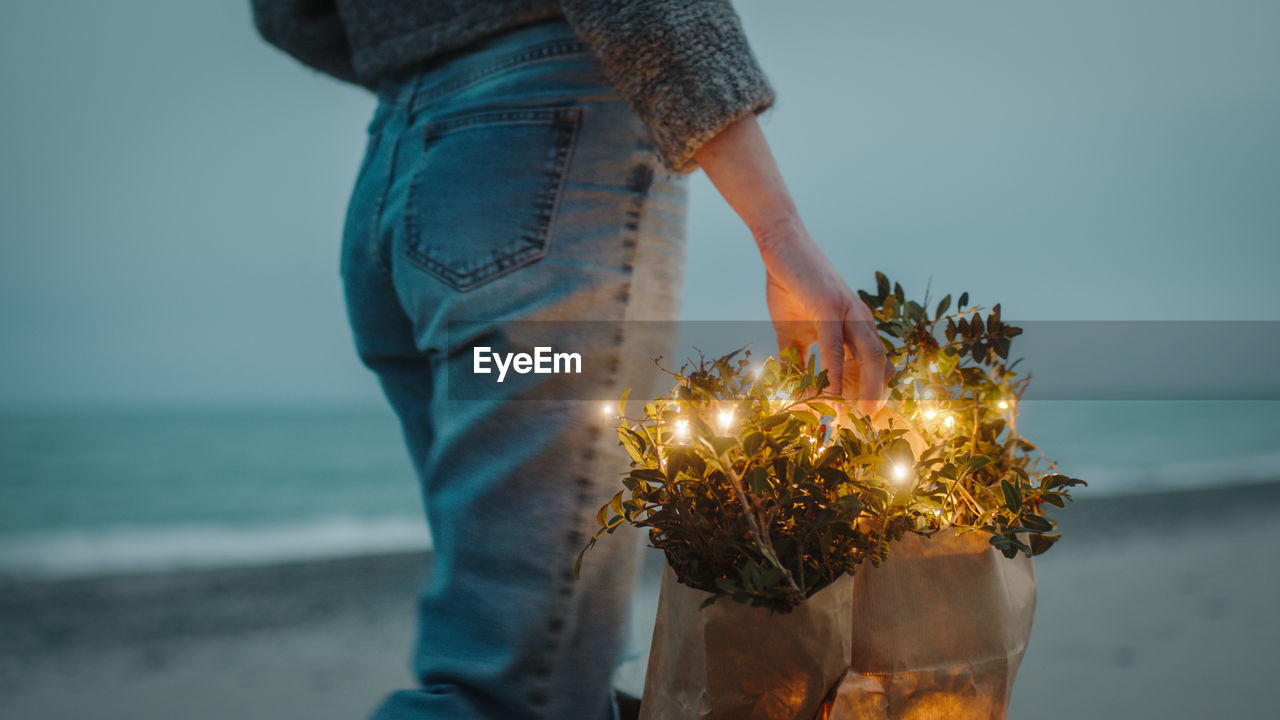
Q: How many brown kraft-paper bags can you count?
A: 2